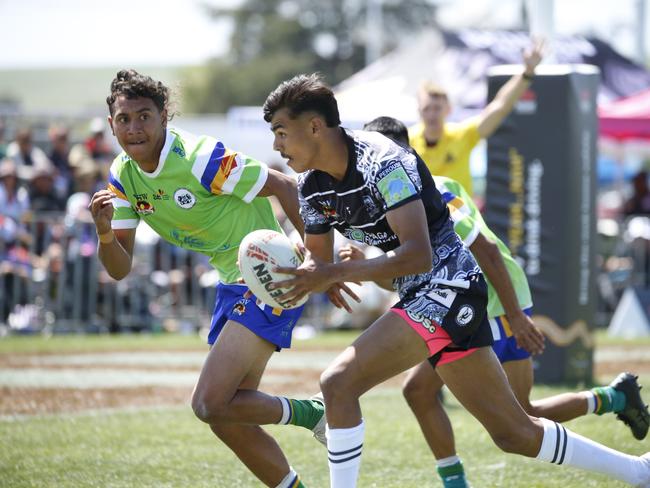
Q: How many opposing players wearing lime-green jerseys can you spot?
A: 2